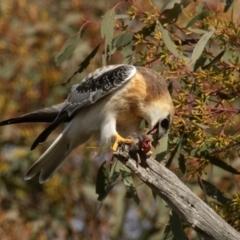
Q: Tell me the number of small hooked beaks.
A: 1